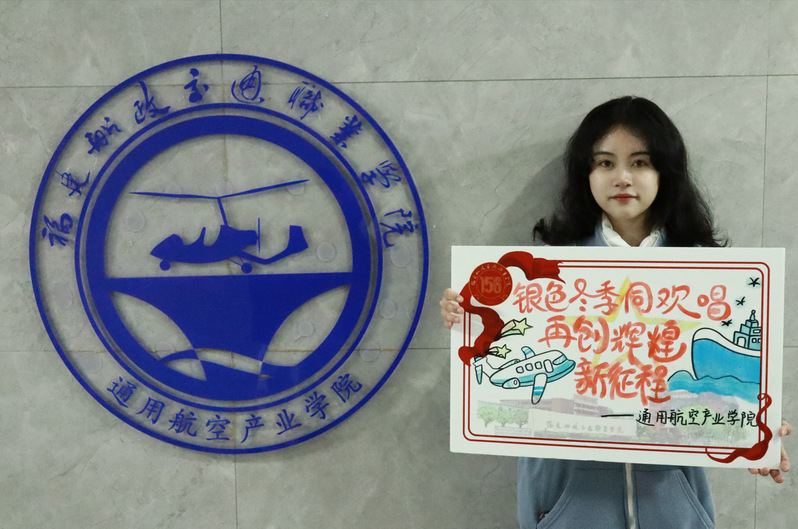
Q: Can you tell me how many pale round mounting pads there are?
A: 12